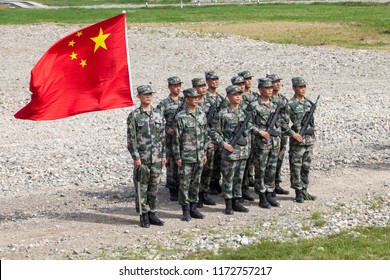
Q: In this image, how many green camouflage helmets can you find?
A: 11